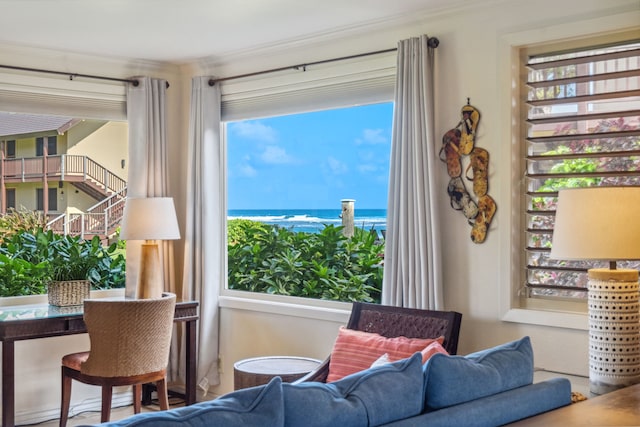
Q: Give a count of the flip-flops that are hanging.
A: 5